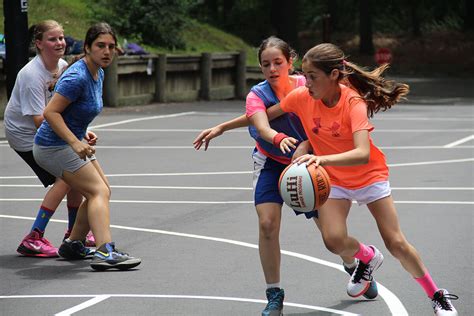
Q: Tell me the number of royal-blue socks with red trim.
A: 2